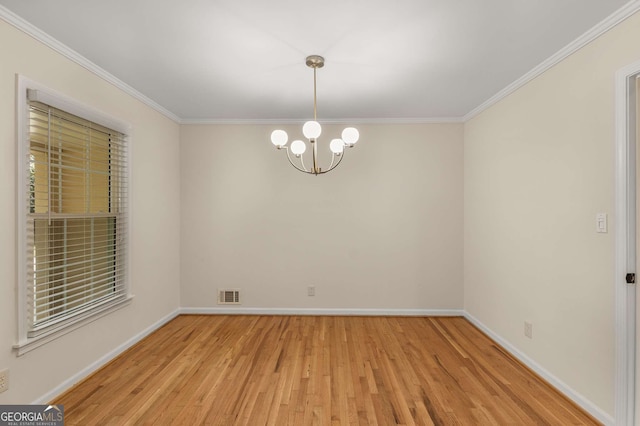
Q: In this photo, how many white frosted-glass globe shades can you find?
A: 5